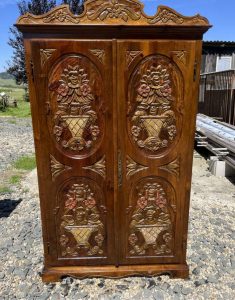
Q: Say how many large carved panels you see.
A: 4